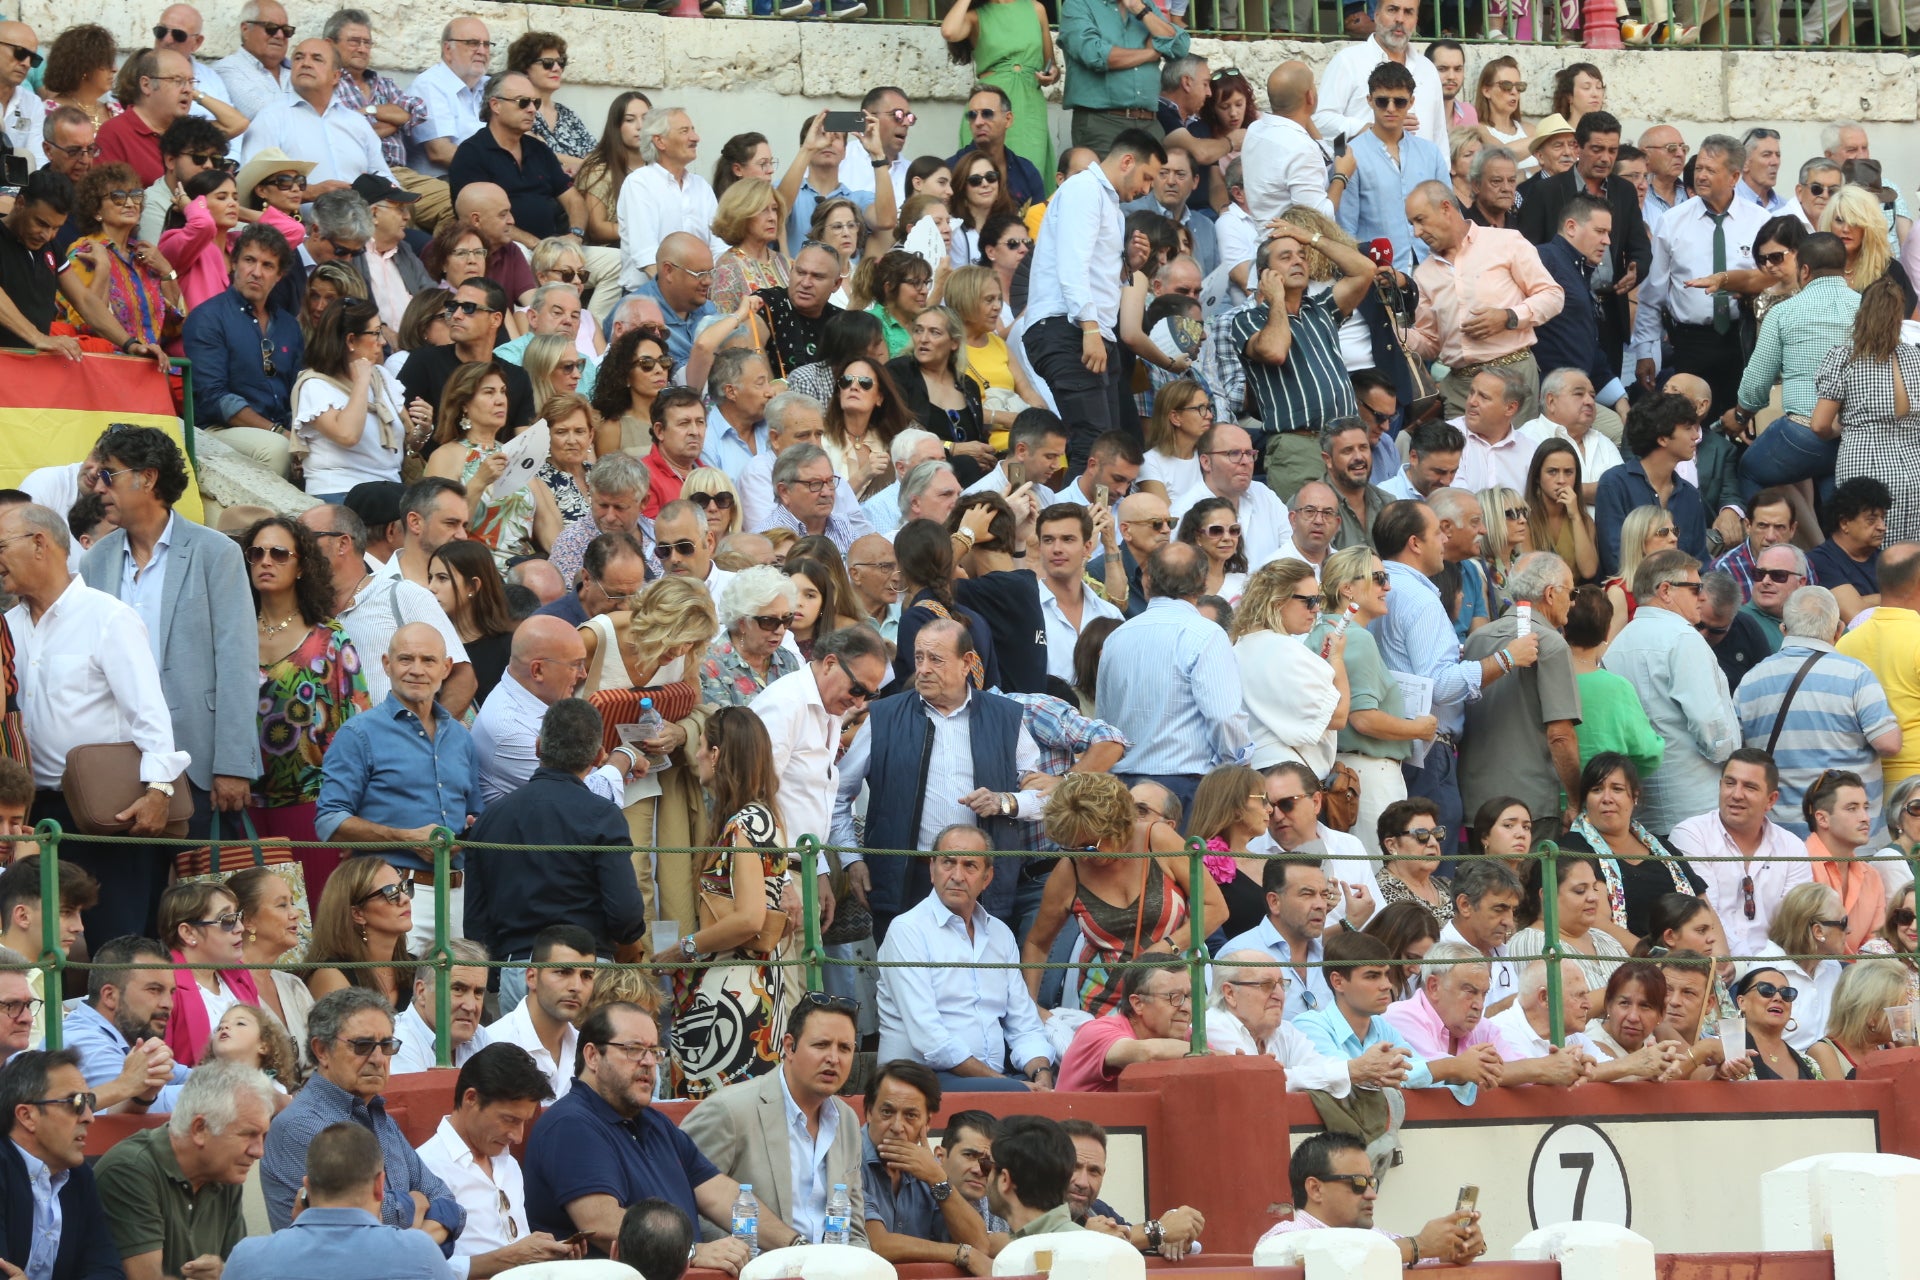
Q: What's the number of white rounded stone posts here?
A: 6